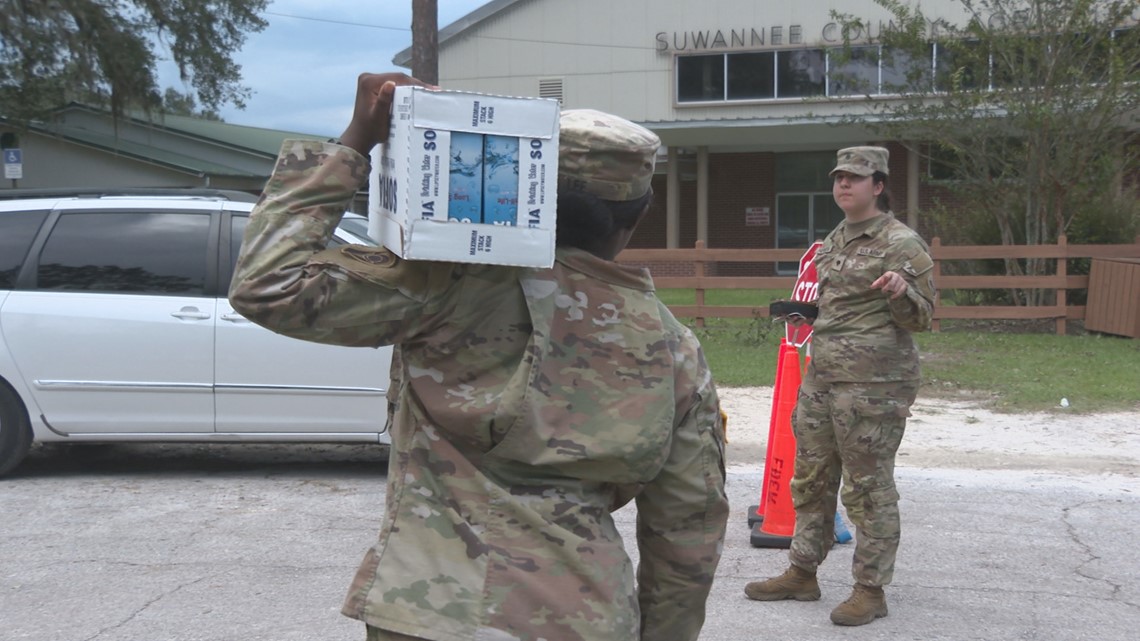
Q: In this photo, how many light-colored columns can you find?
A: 3